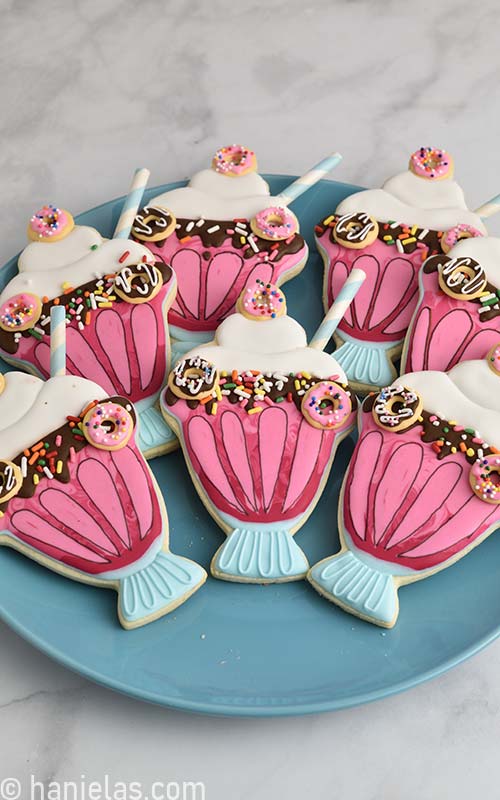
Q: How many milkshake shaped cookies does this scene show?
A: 7